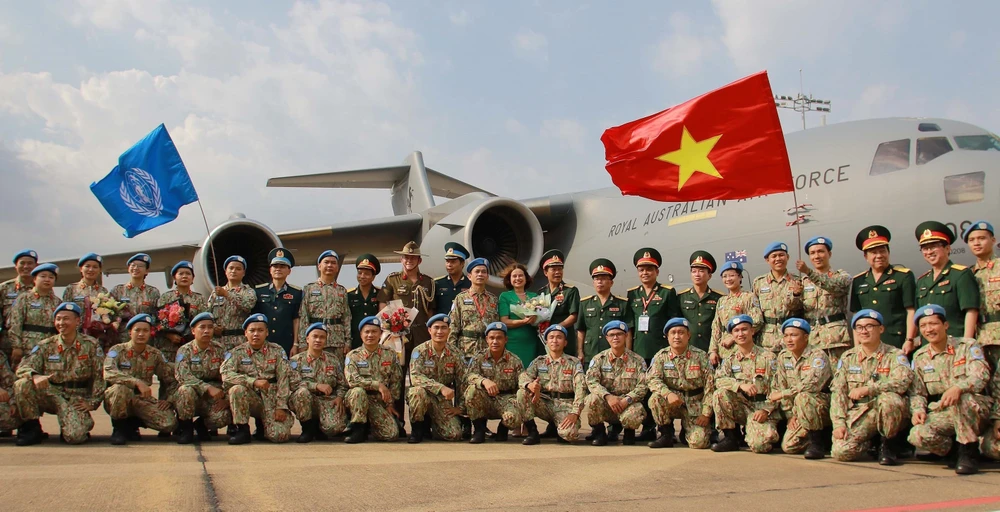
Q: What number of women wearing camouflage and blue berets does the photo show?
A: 5